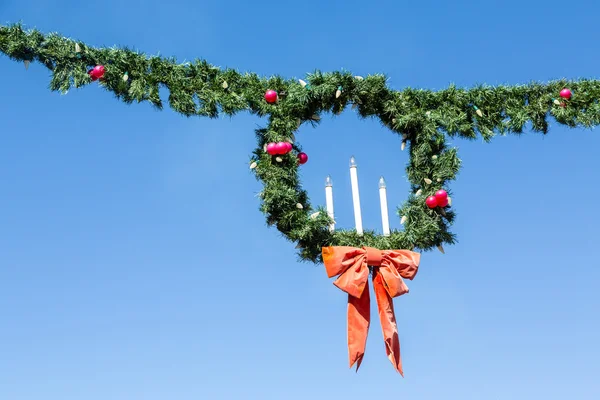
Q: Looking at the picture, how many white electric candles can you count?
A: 3